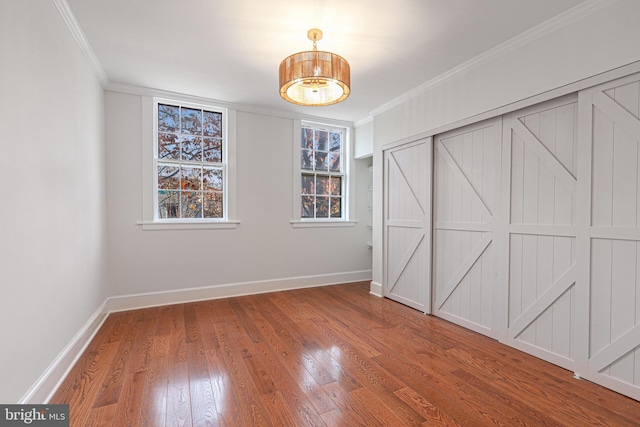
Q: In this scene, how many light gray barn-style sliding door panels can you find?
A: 4